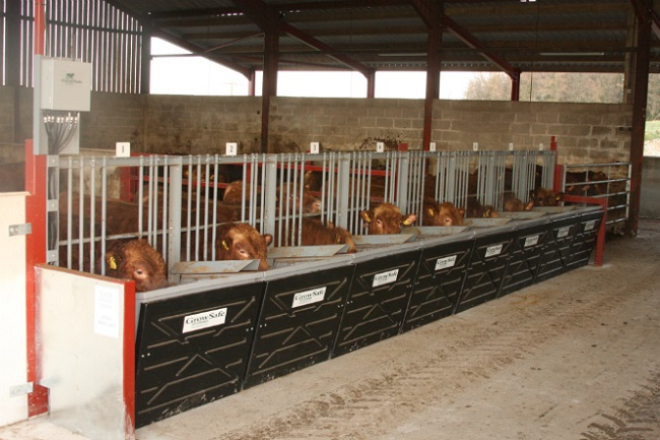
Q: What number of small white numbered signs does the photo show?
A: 8